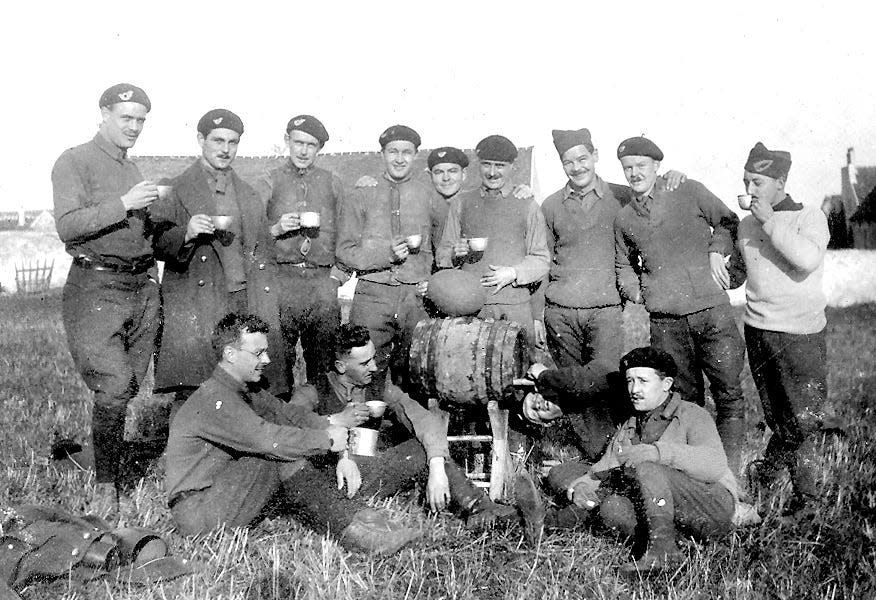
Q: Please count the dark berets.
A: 8